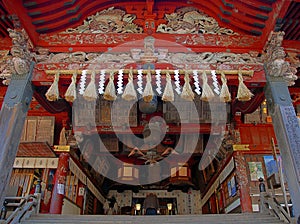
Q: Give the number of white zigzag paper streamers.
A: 8